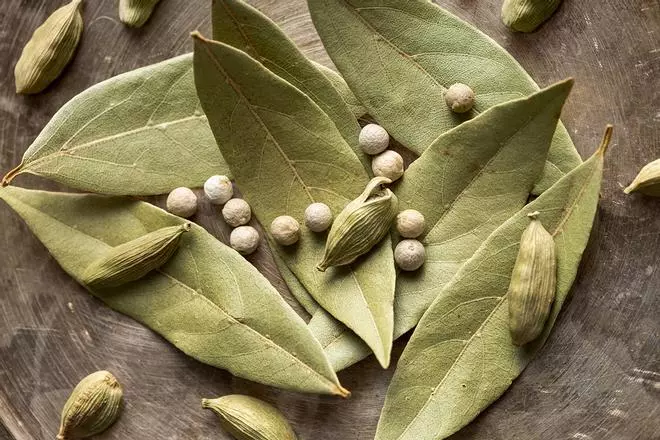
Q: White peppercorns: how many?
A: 11